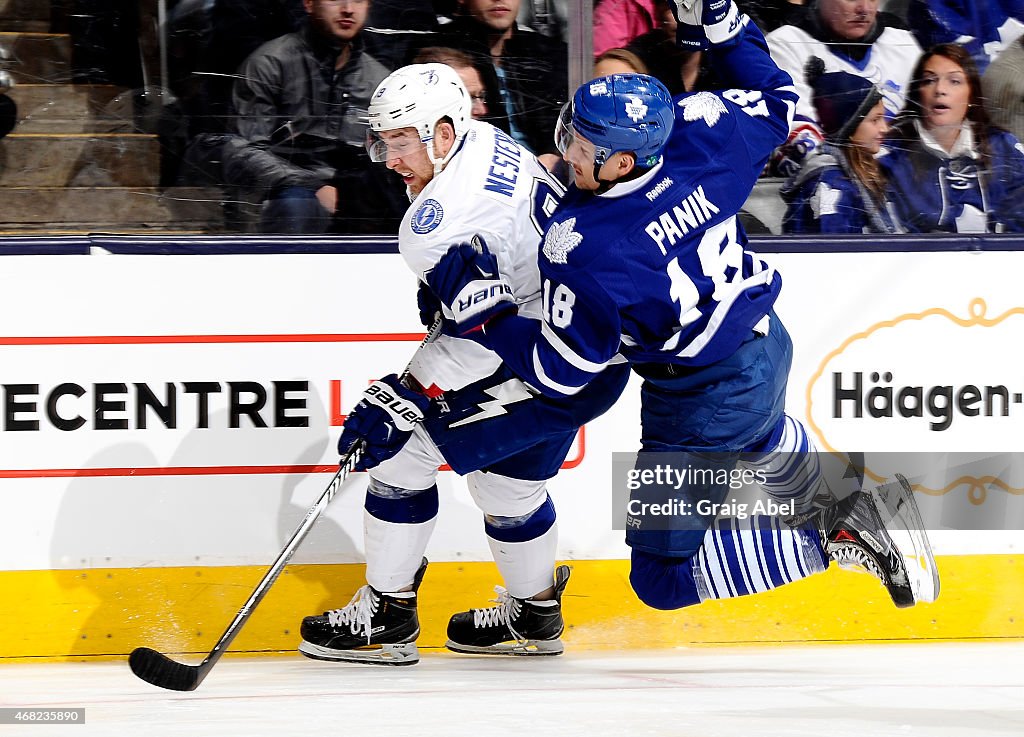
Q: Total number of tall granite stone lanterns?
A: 0